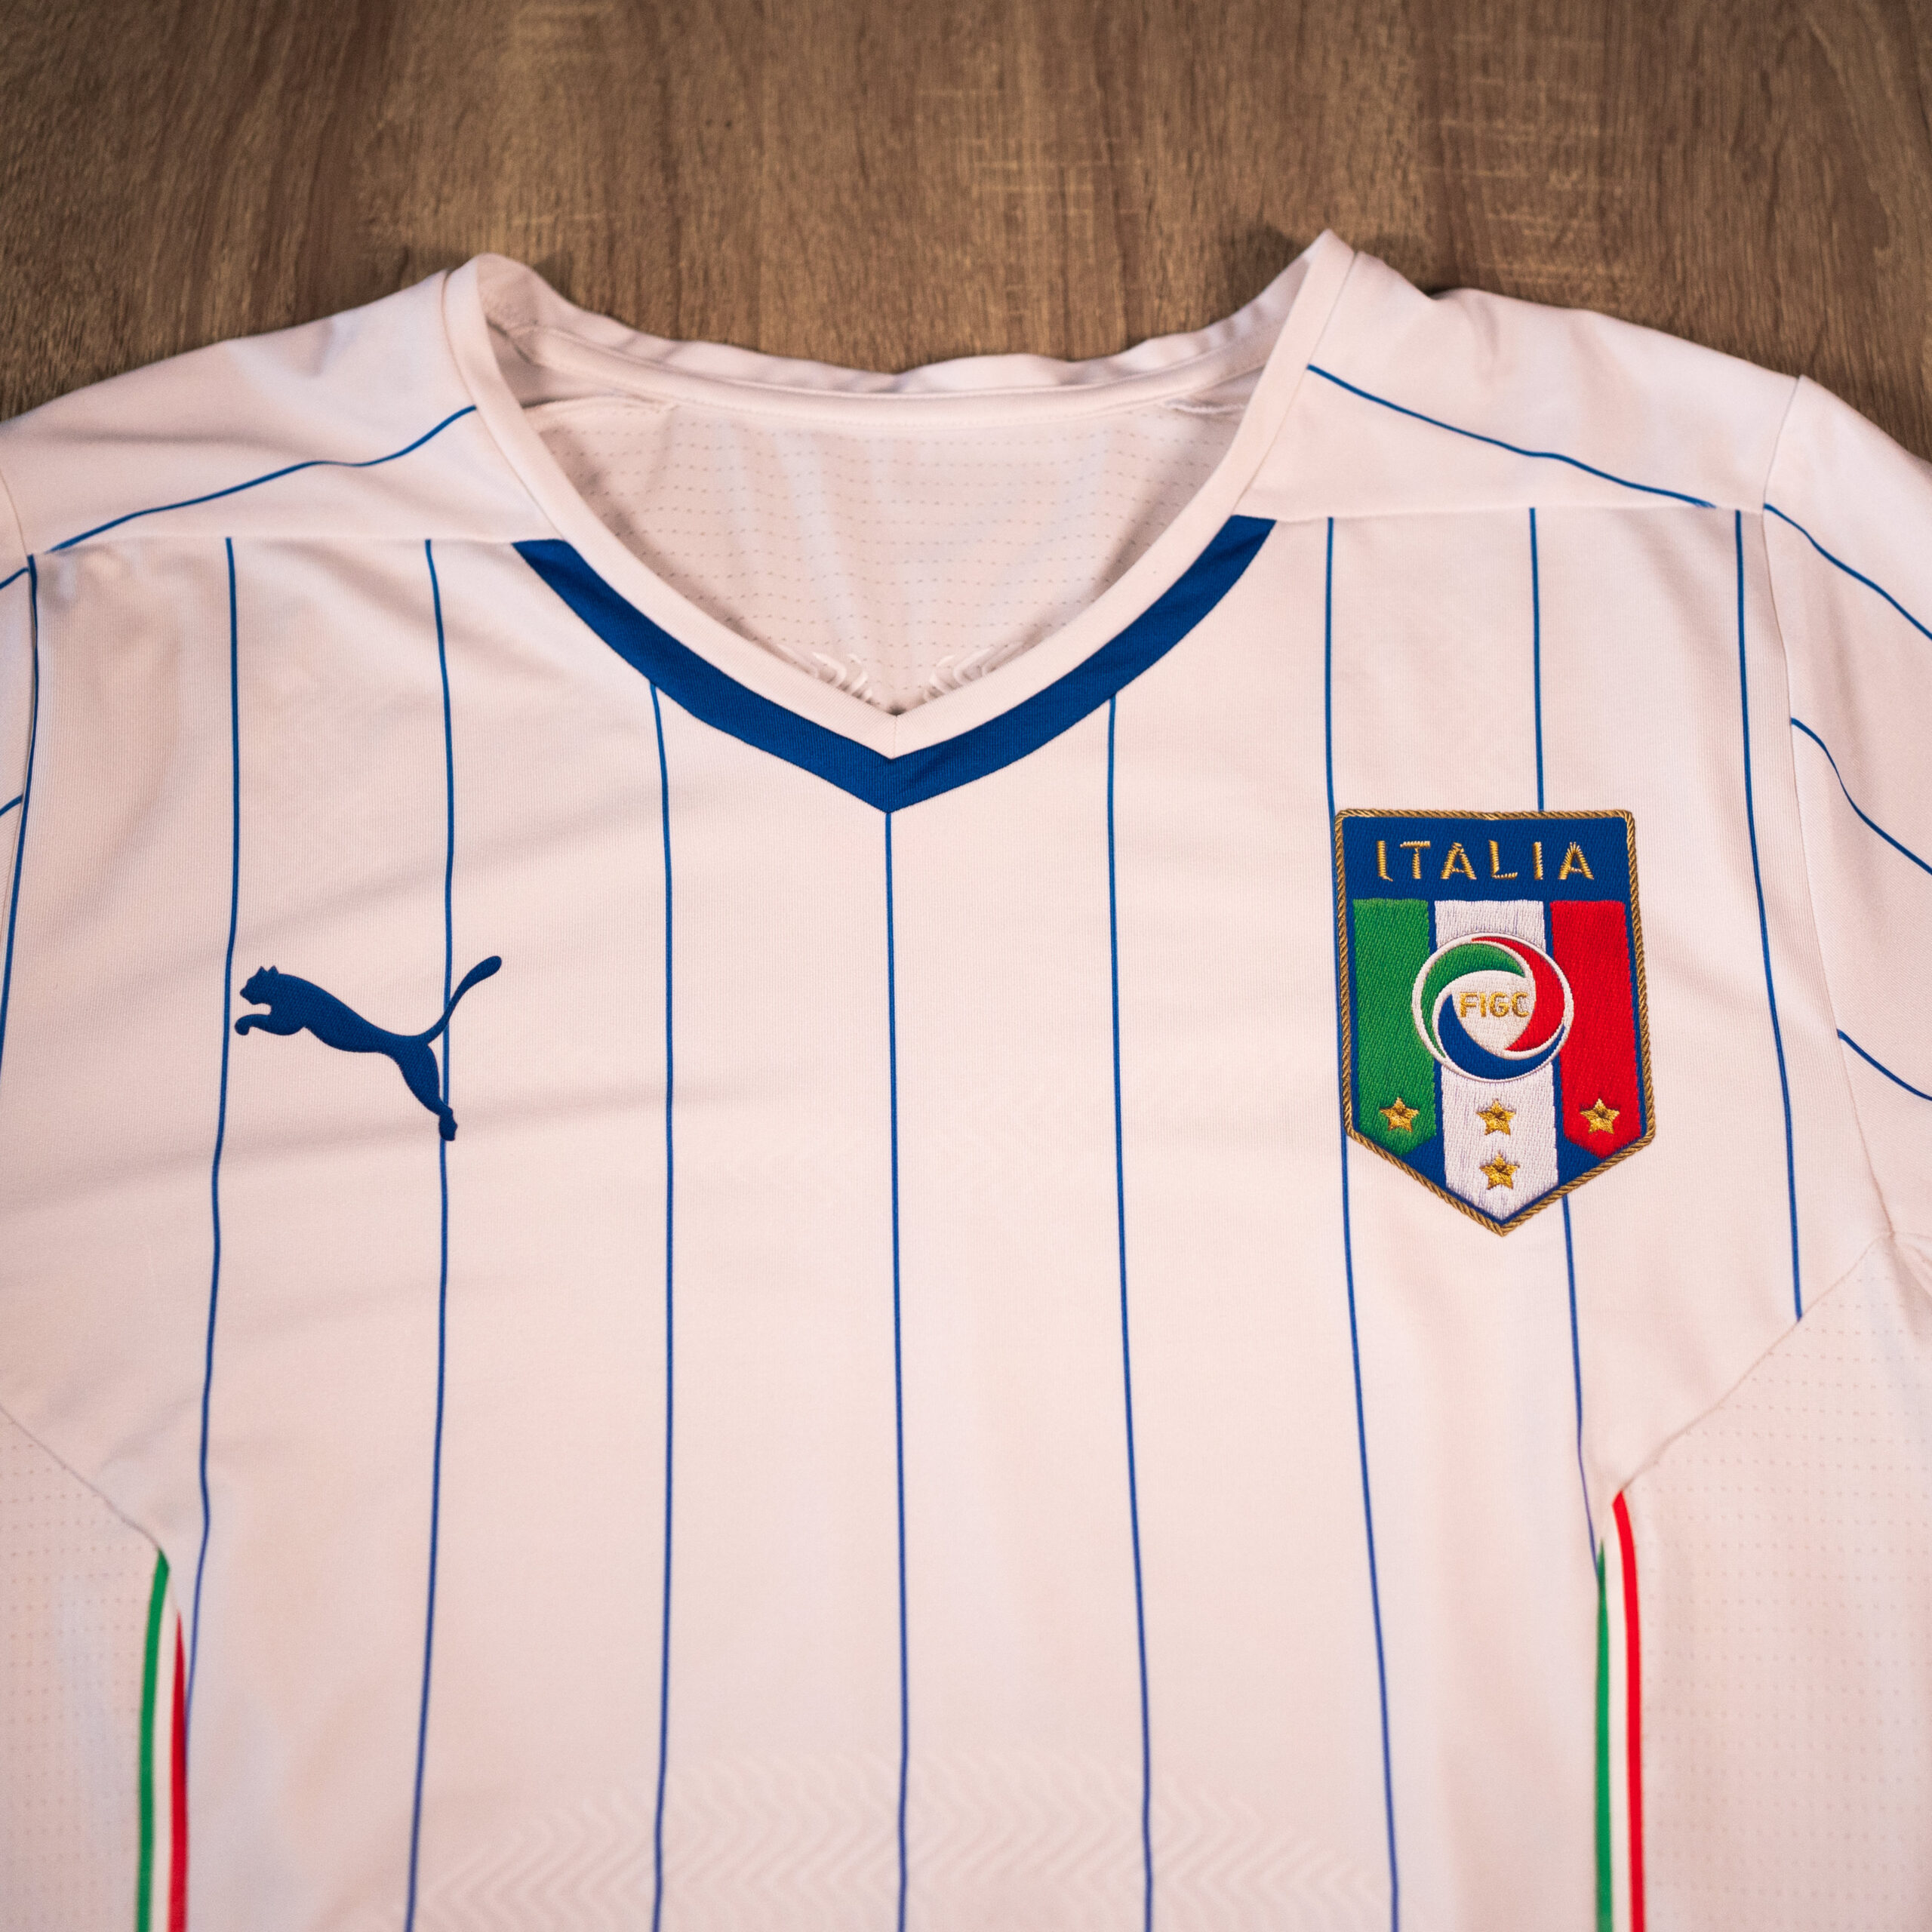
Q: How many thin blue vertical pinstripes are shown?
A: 9